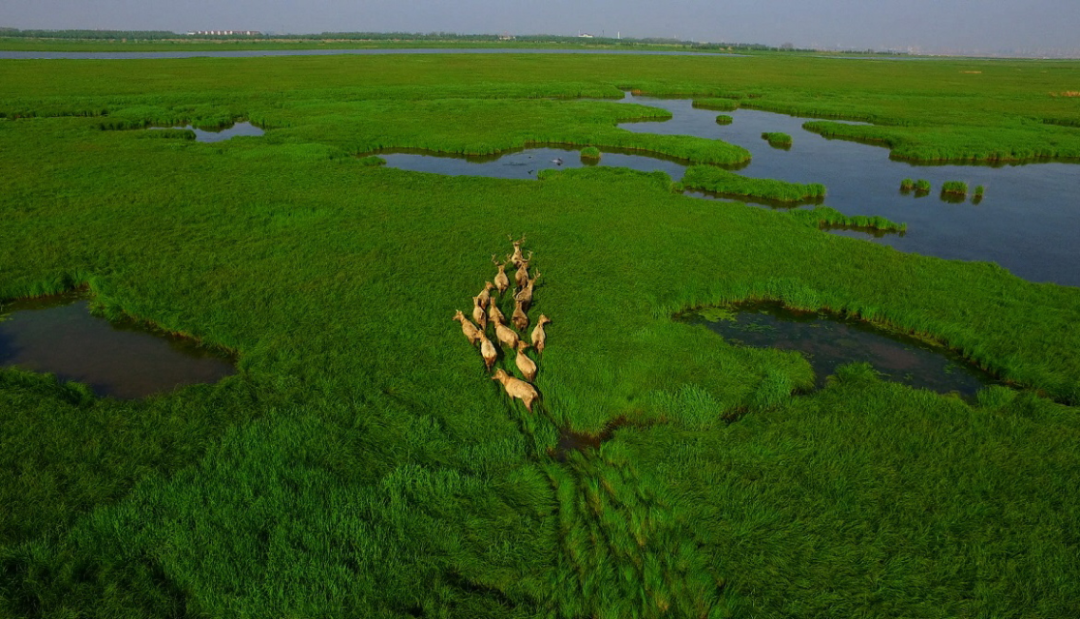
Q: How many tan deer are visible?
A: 14